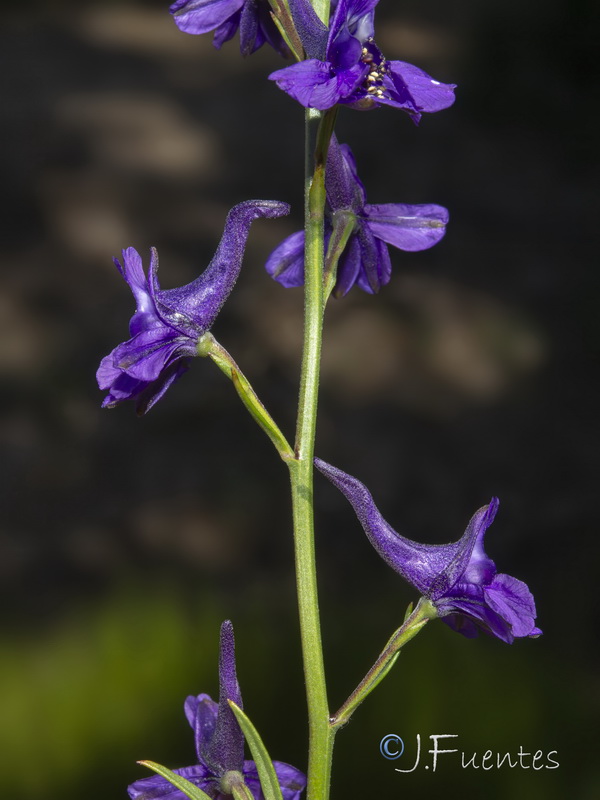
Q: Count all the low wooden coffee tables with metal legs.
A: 0